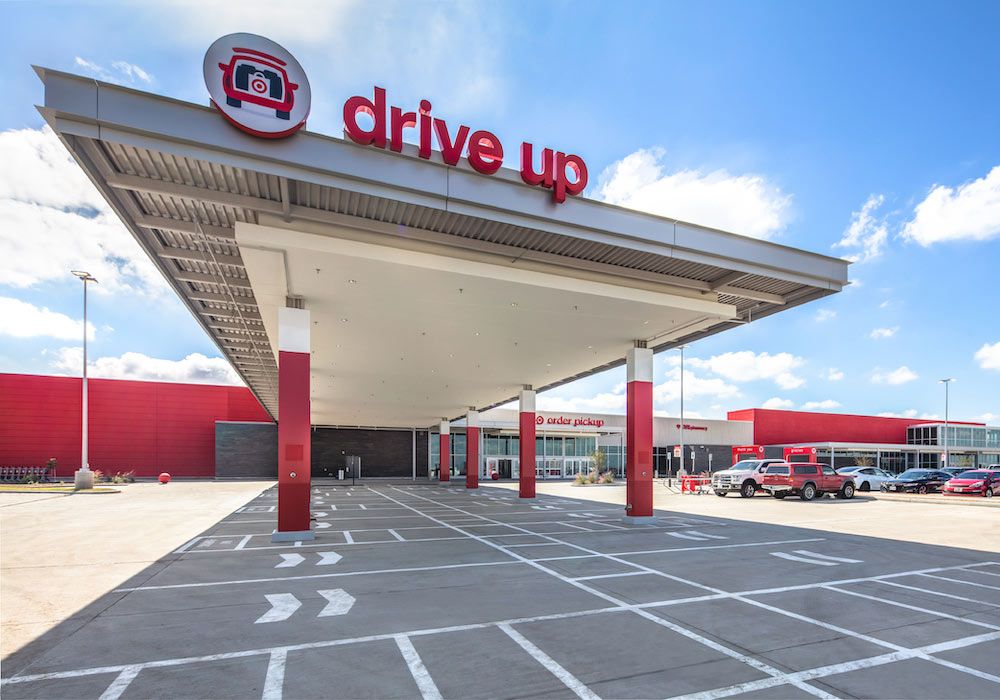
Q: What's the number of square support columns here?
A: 5